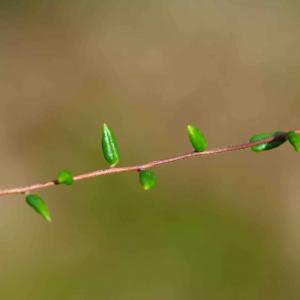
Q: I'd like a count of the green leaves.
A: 7